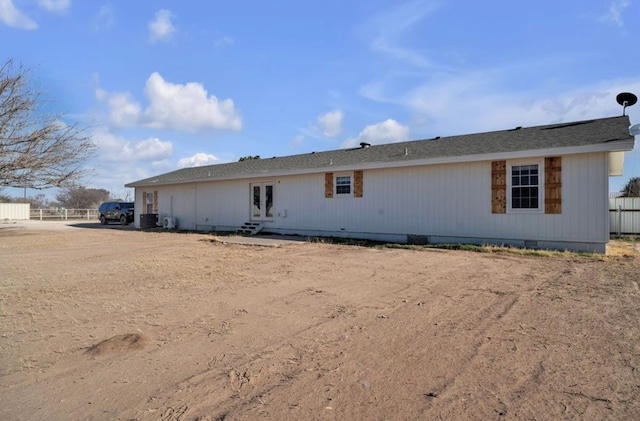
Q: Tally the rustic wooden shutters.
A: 6